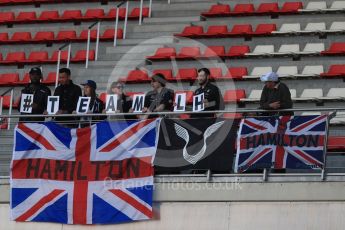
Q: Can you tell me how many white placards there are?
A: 7